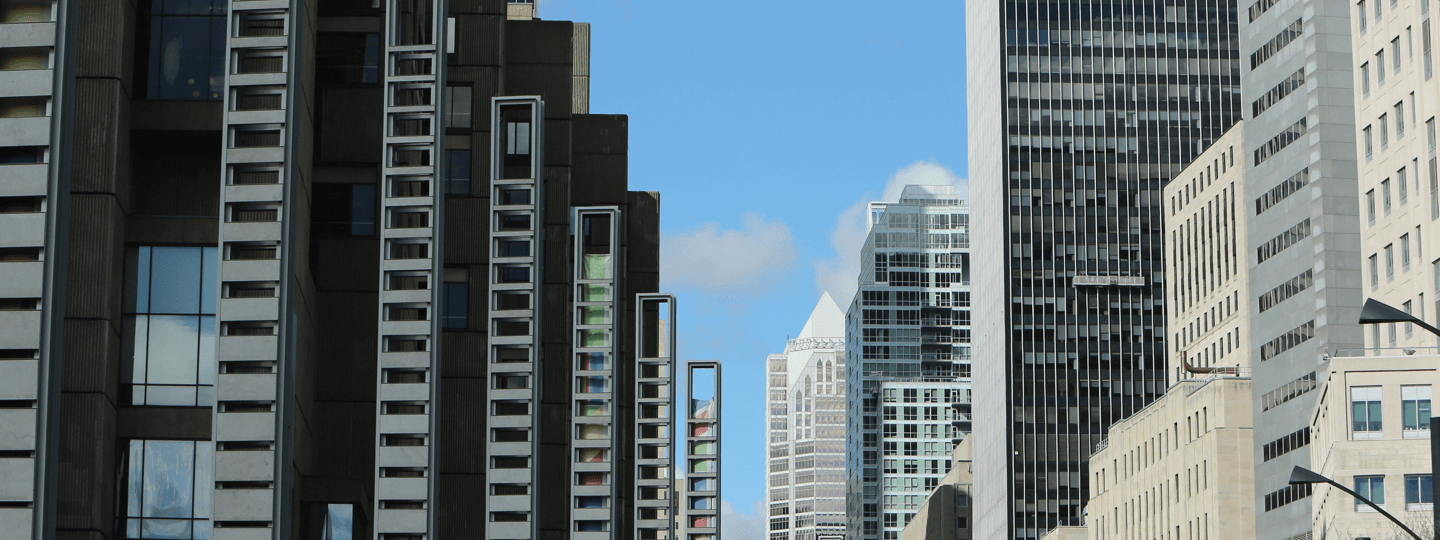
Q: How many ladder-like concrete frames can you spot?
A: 7